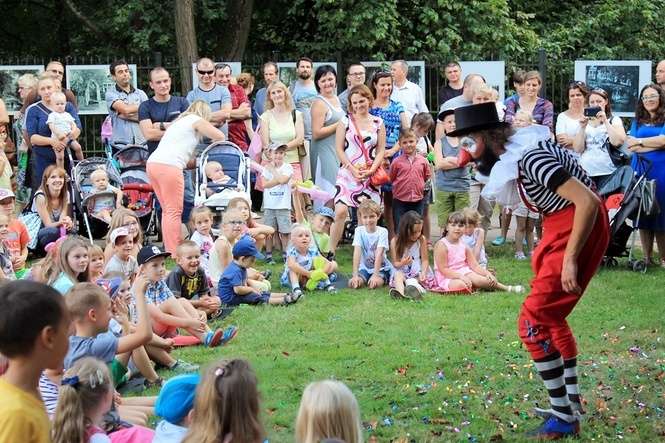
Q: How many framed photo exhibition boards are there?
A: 7